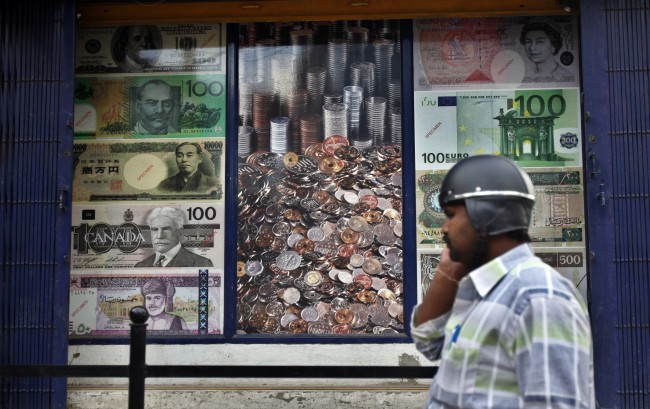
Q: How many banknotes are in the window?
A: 9